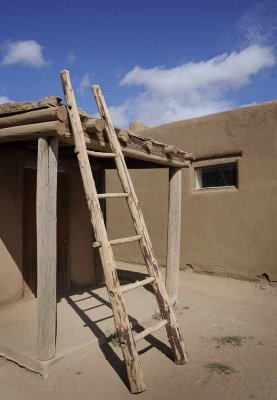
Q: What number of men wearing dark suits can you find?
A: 0